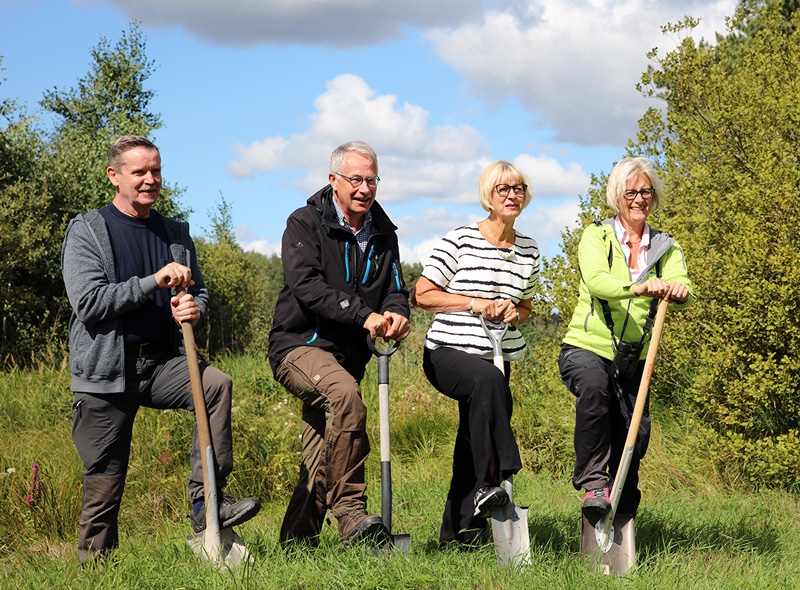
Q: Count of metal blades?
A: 4